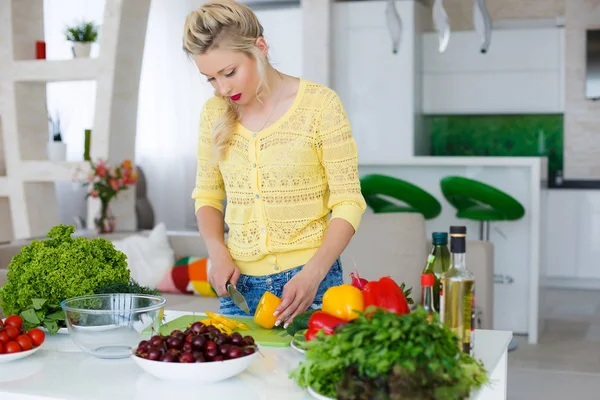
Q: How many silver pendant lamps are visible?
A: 3